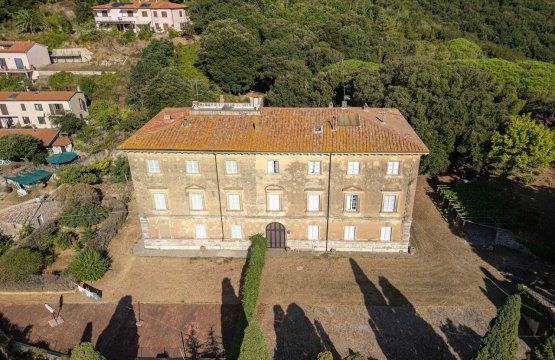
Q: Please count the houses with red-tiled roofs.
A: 5